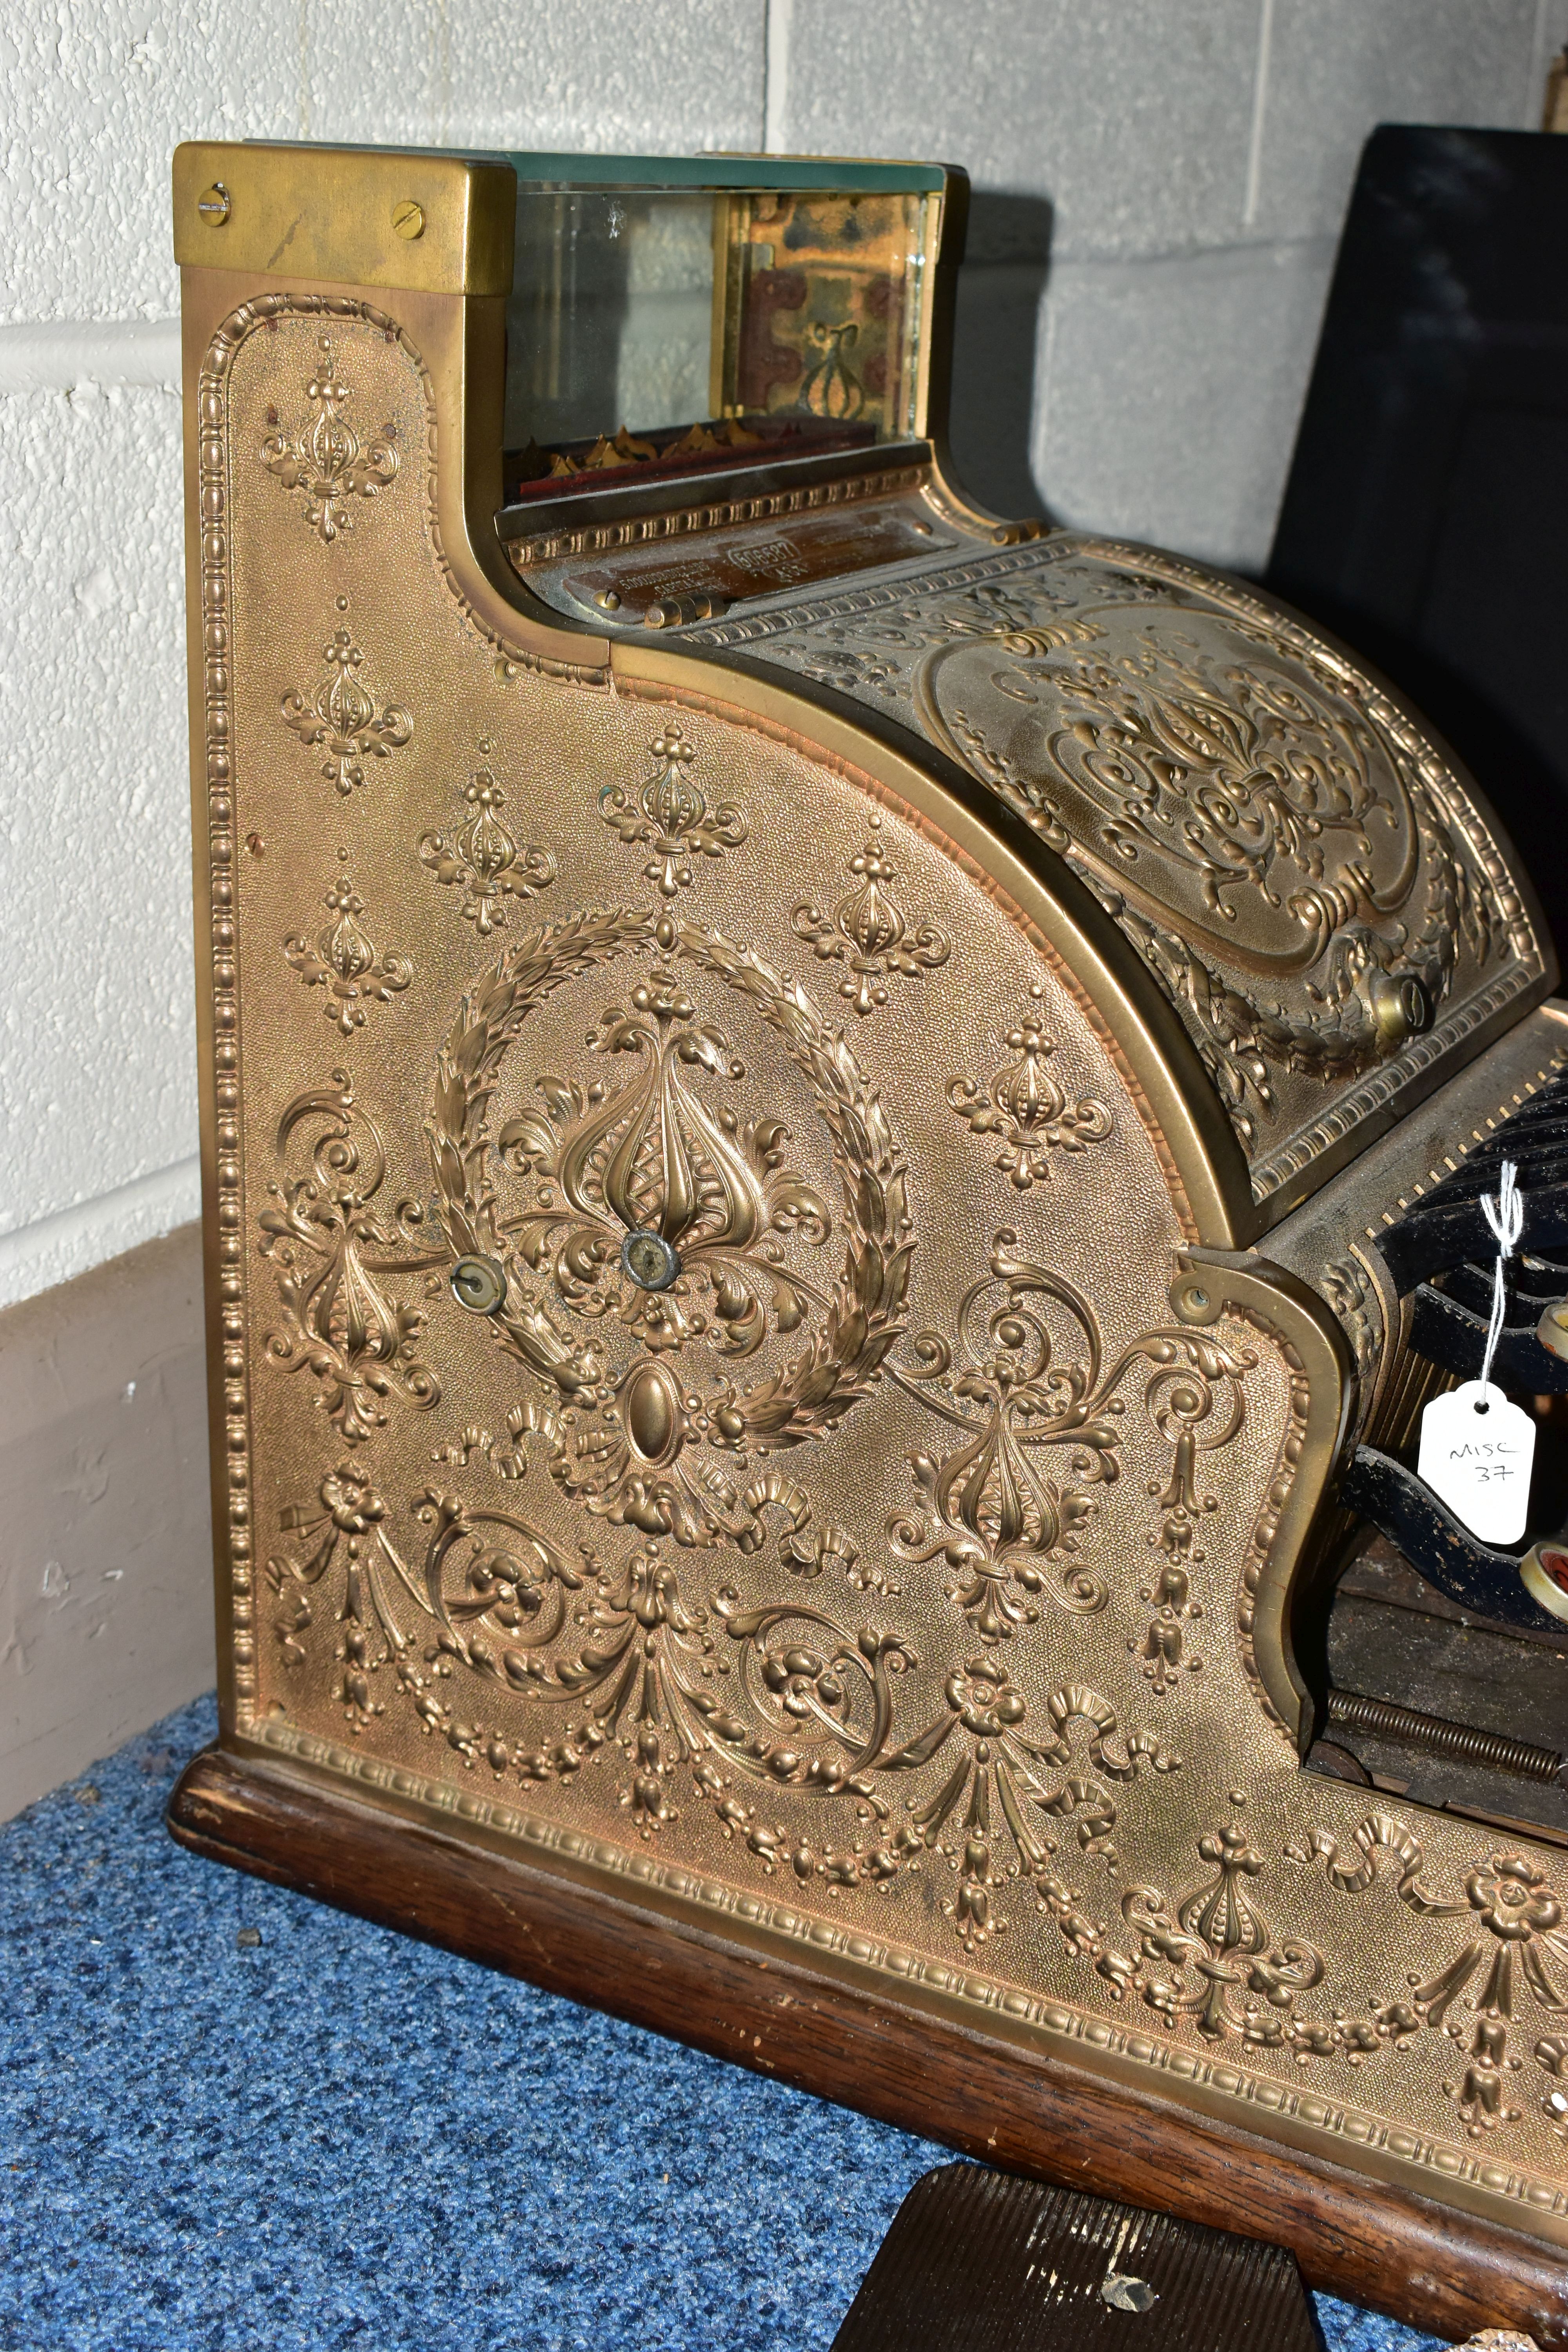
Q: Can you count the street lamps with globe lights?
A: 0